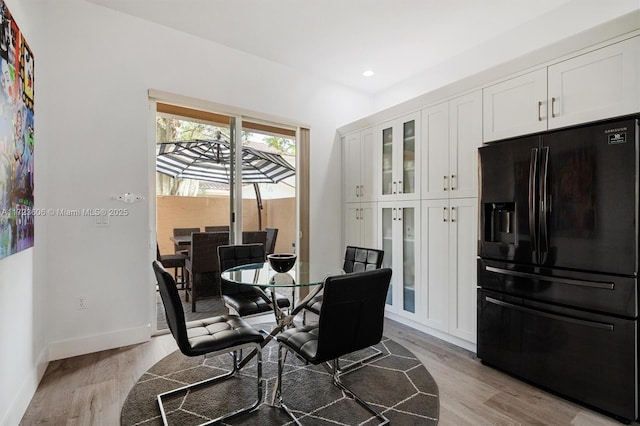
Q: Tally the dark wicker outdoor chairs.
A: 6